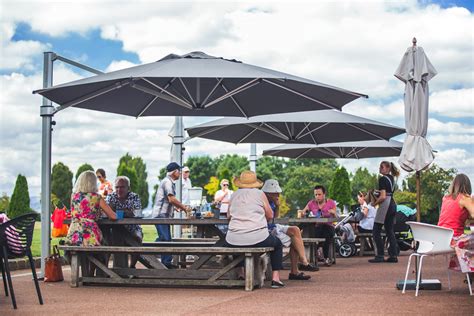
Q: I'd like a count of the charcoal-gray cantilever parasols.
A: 3